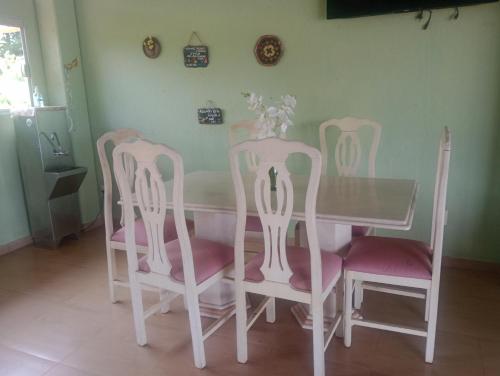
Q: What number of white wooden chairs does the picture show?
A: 6